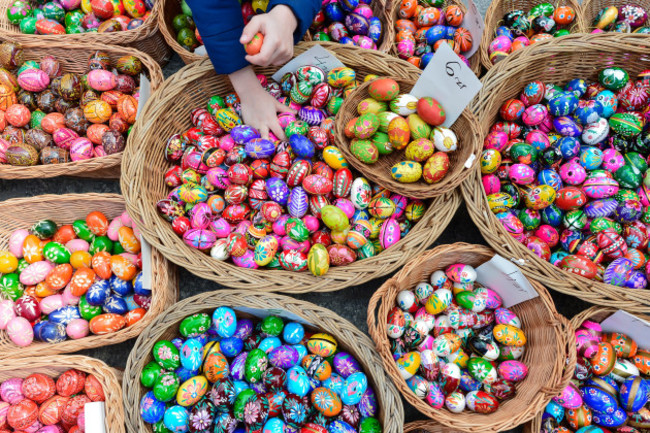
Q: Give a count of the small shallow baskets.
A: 1